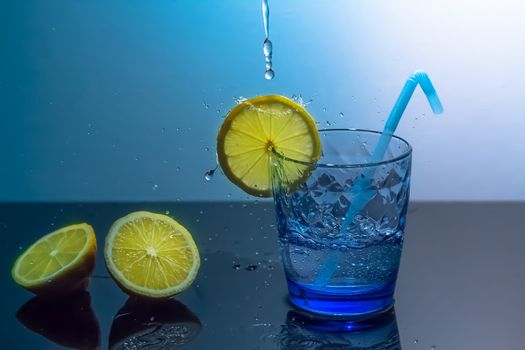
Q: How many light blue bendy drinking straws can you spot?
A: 1